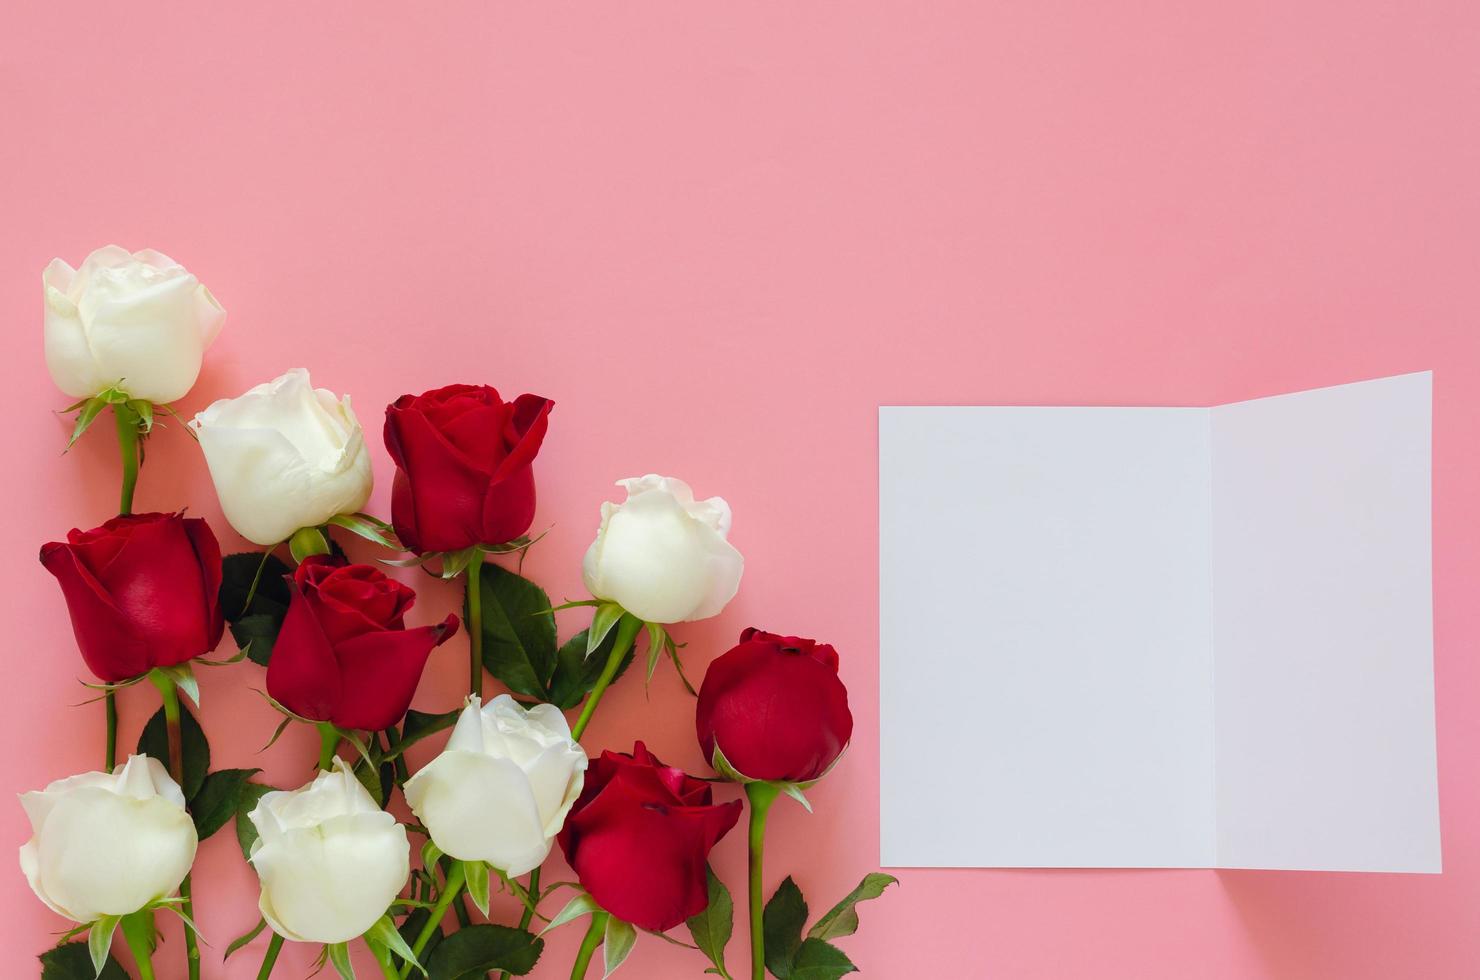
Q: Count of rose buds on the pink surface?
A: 11